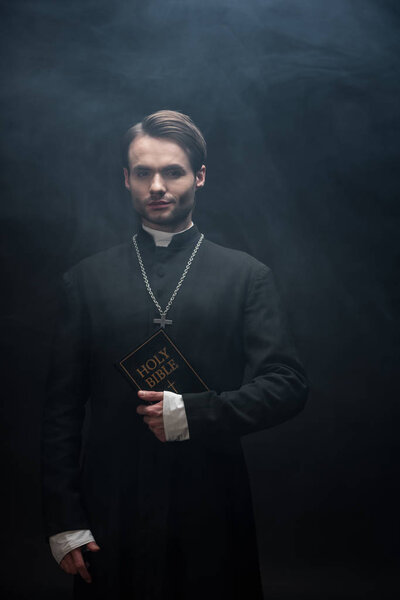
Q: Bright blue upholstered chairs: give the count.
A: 0